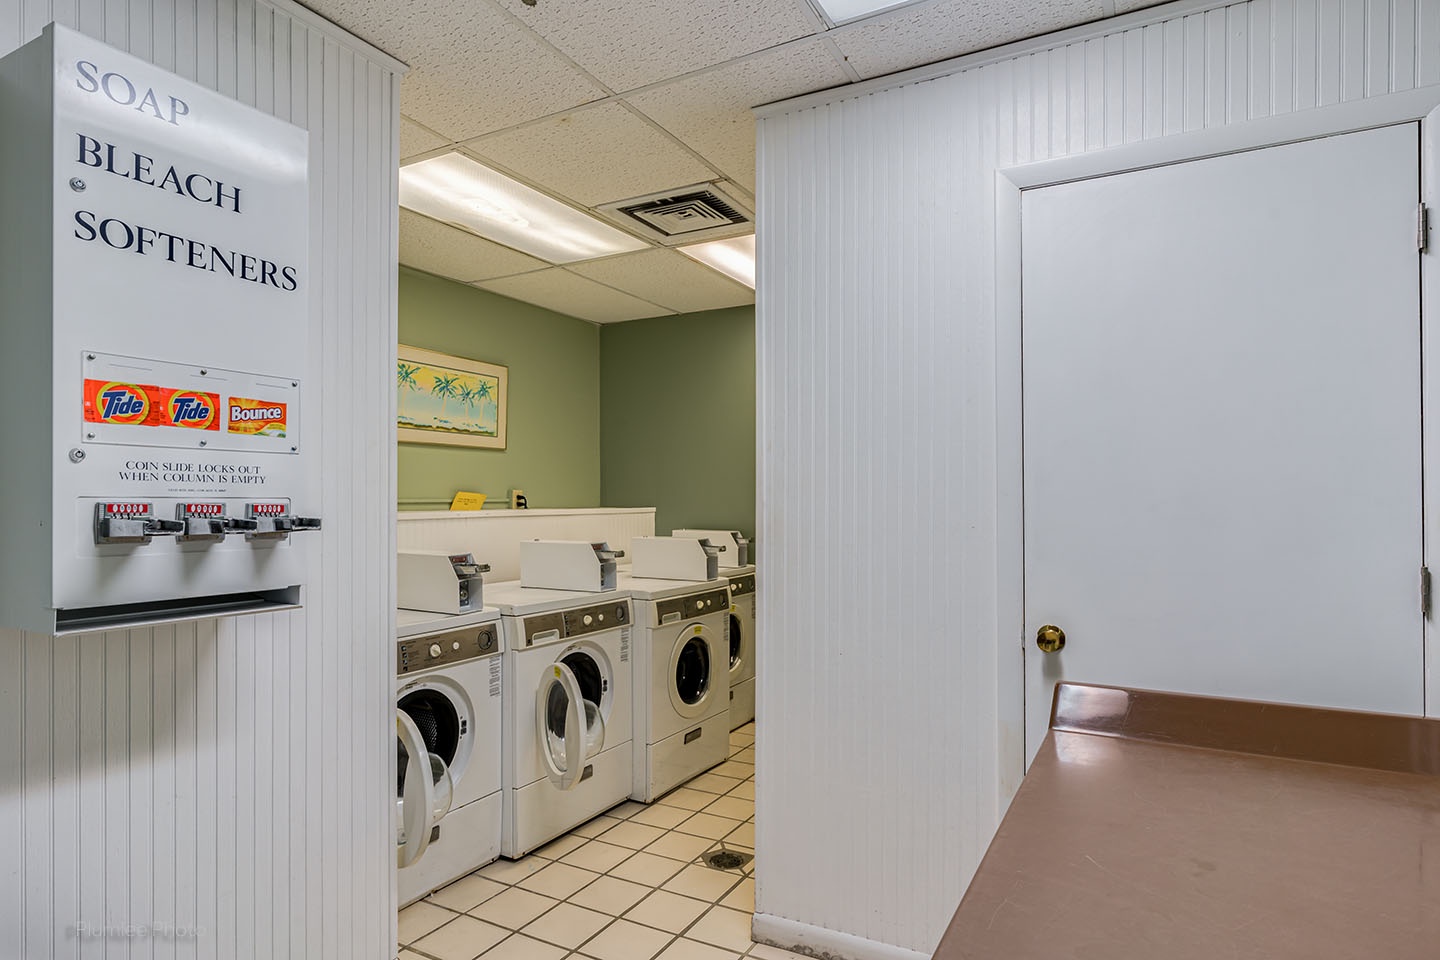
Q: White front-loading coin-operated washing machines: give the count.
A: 4